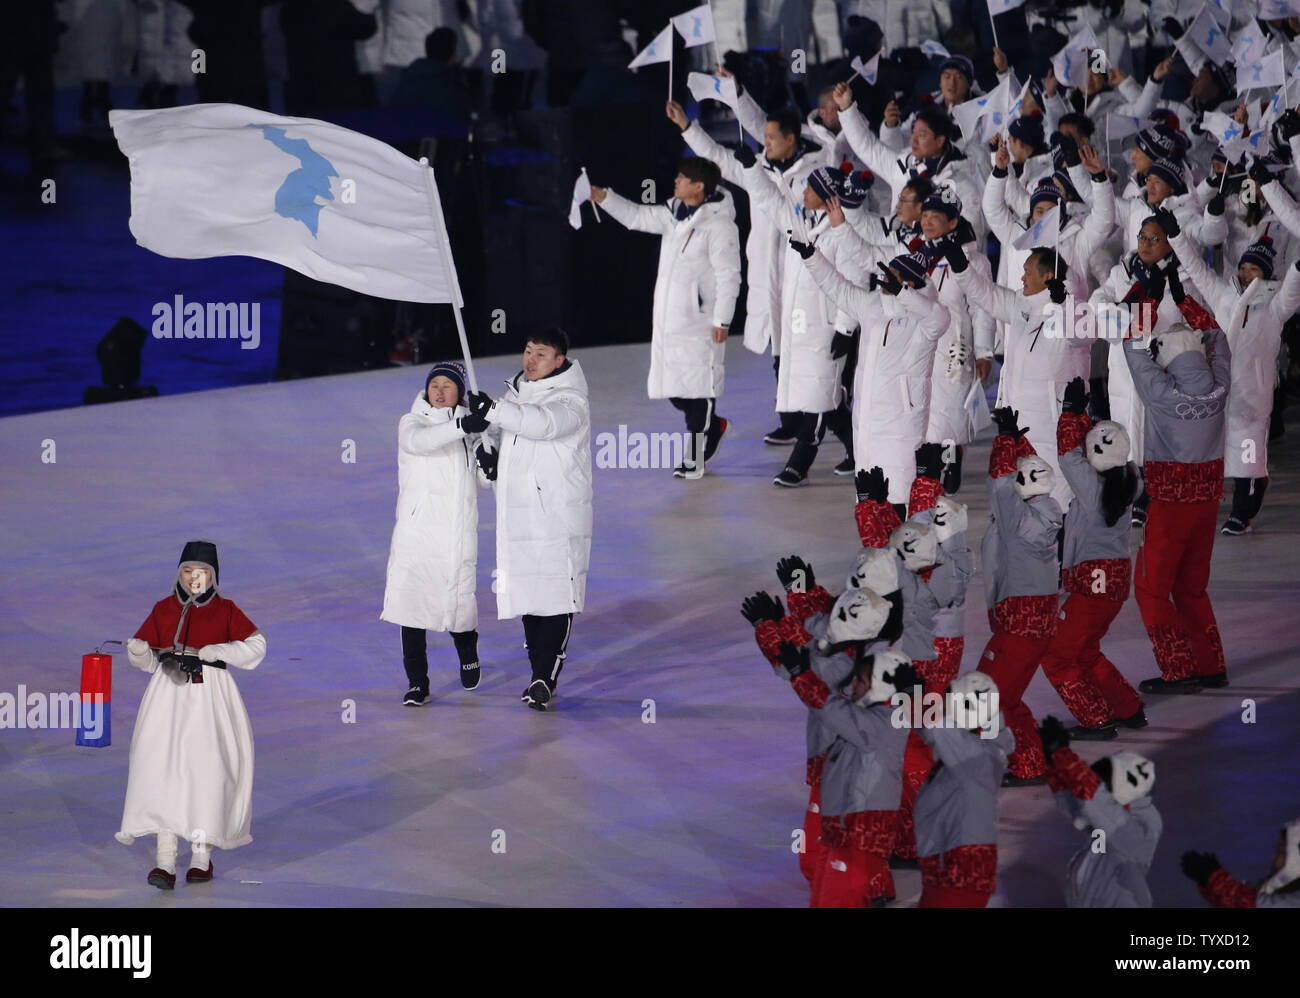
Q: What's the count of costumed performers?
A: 12